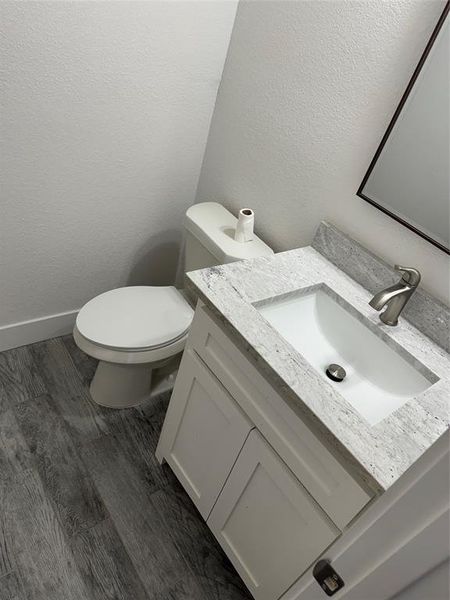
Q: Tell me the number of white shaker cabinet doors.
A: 2